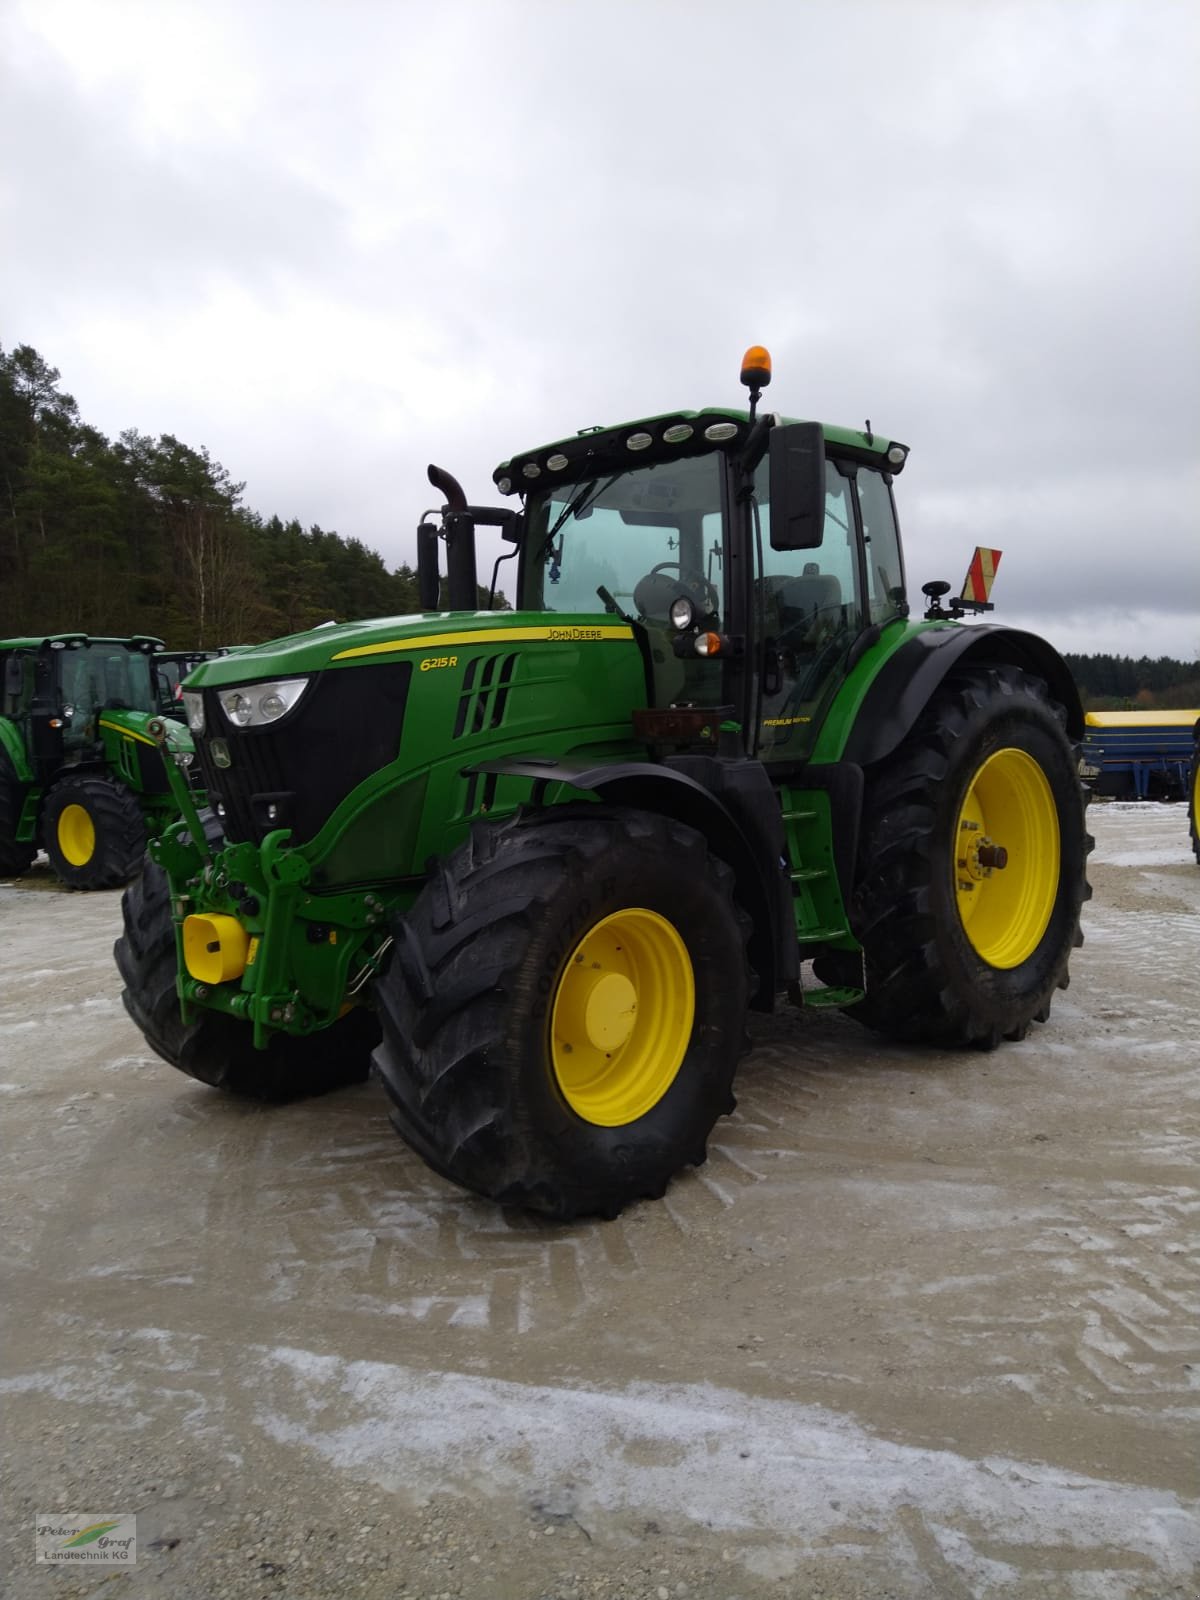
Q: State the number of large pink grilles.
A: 0